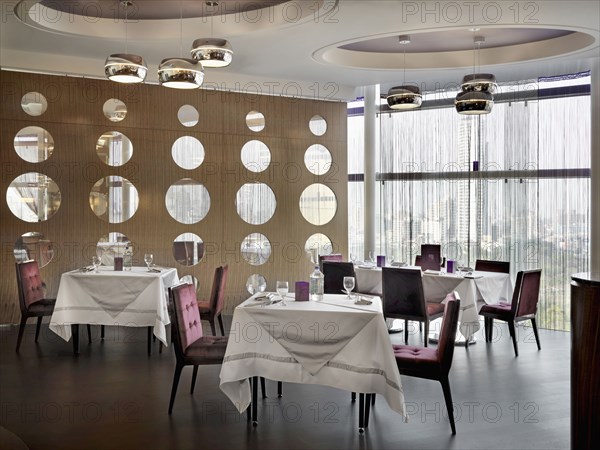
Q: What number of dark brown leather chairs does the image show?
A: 2